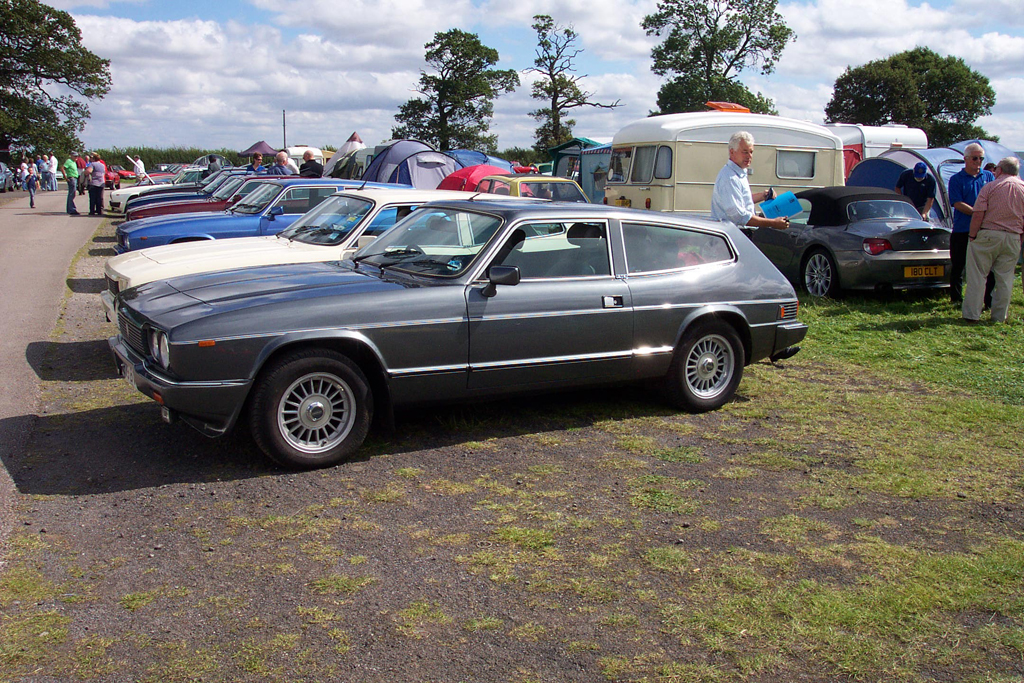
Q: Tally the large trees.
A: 5